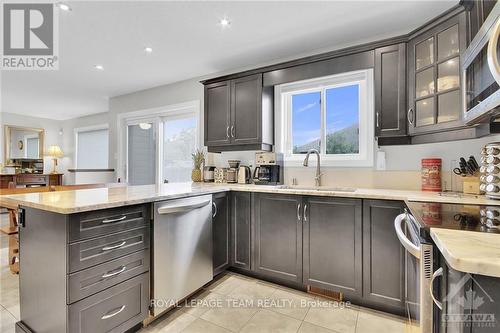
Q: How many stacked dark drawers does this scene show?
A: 4